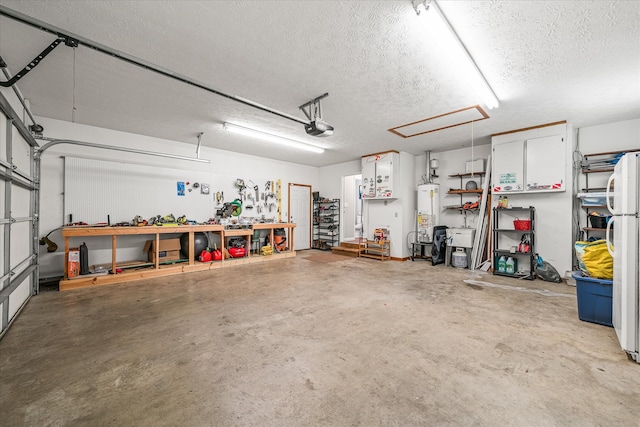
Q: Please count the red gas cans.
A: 2